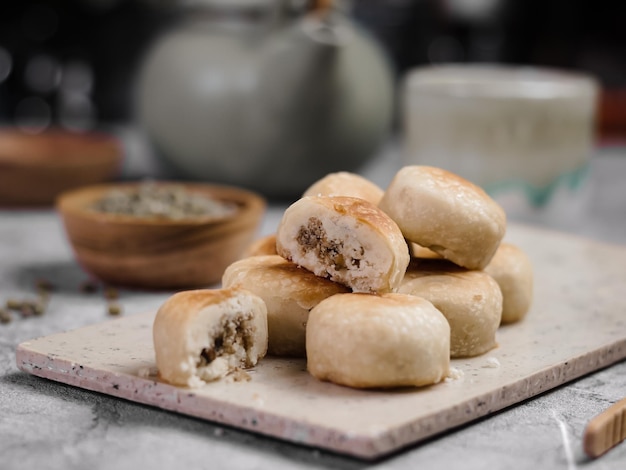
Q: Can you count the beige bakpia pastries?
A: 9